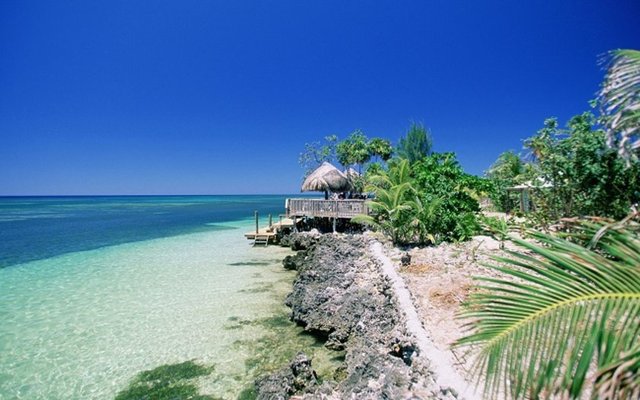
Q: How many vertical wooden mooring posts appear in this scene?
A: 2